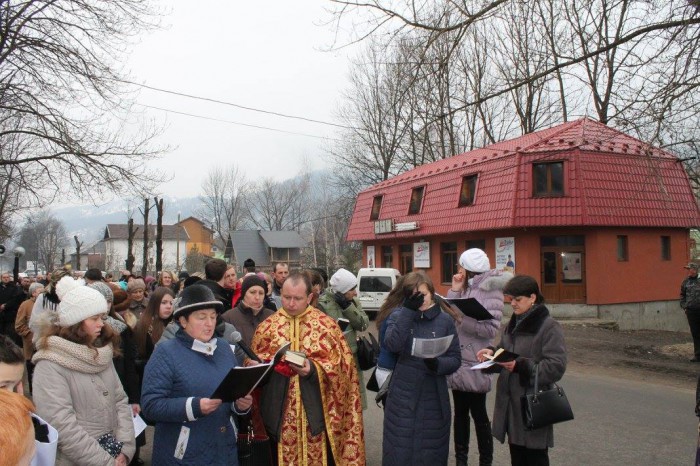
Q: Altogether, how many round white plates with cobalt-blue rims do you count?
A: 0